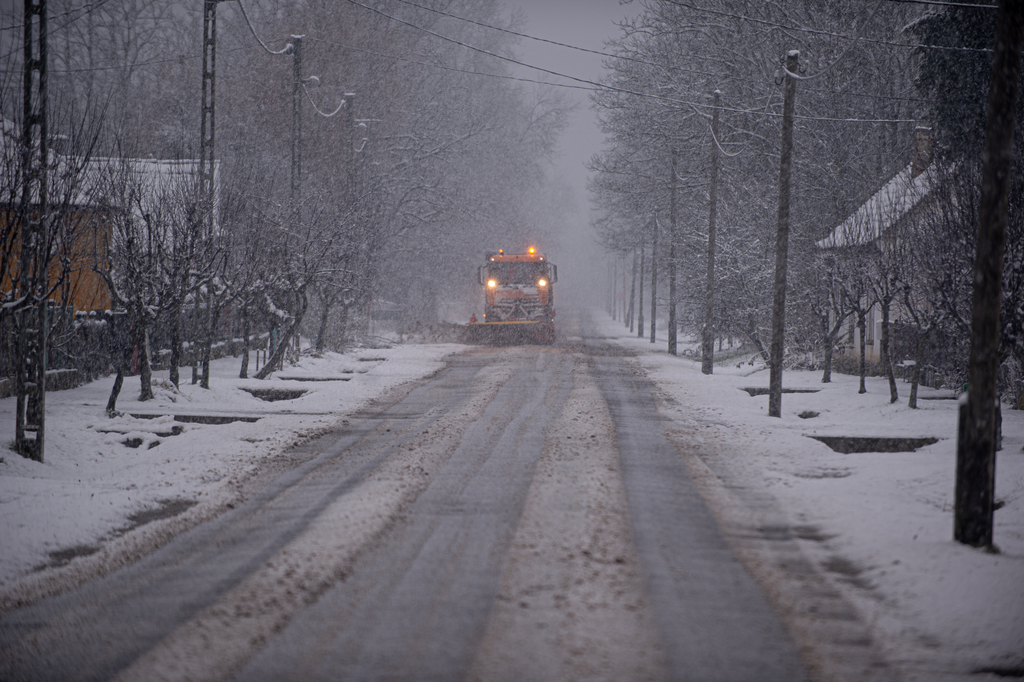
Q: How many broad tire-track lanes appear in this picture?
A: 3